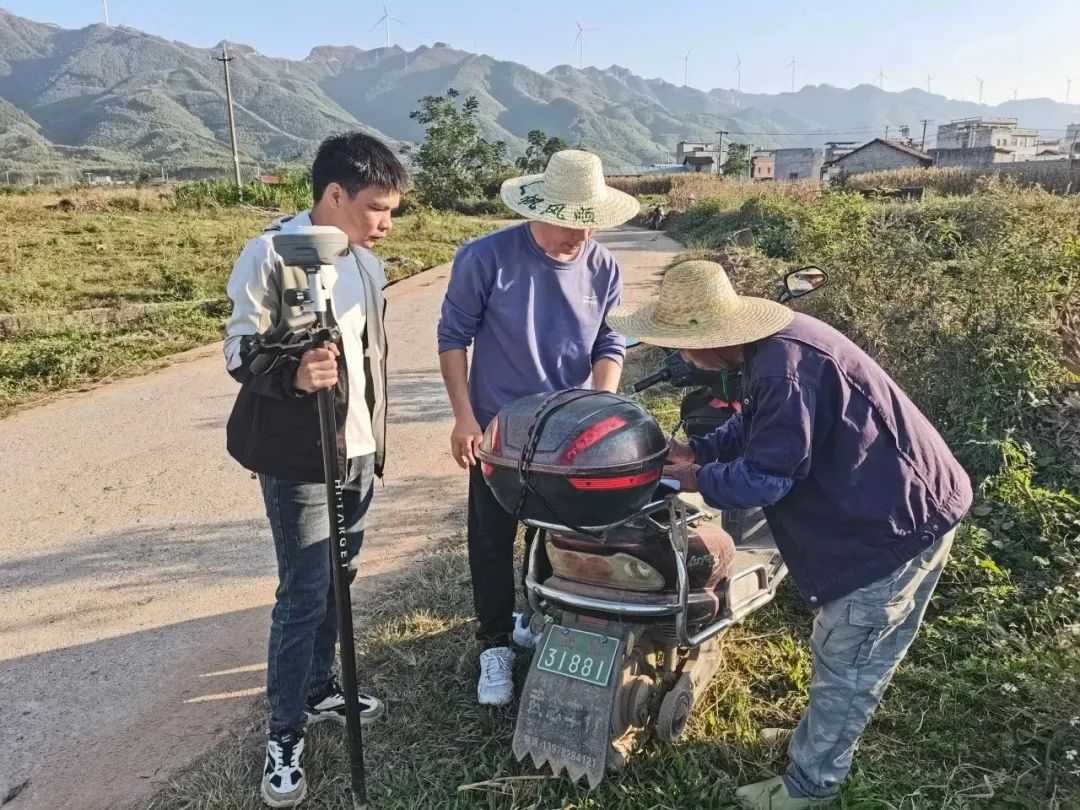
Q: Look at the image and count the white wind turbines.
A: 11